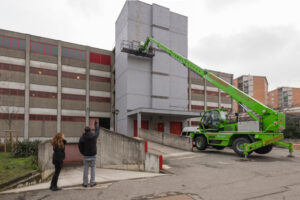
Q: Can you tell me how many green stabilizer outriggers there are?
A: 2